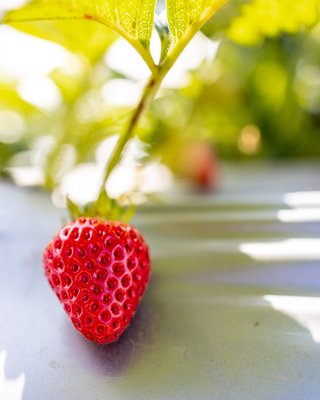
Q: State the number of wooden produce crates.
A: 0